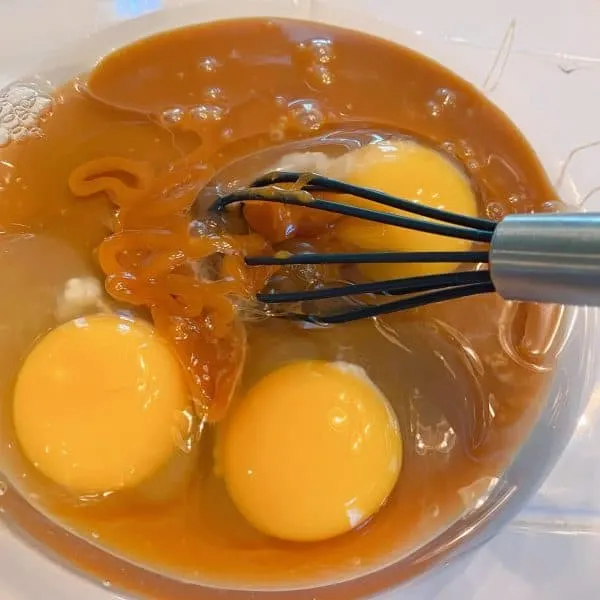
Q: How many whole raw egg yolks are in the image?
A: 3